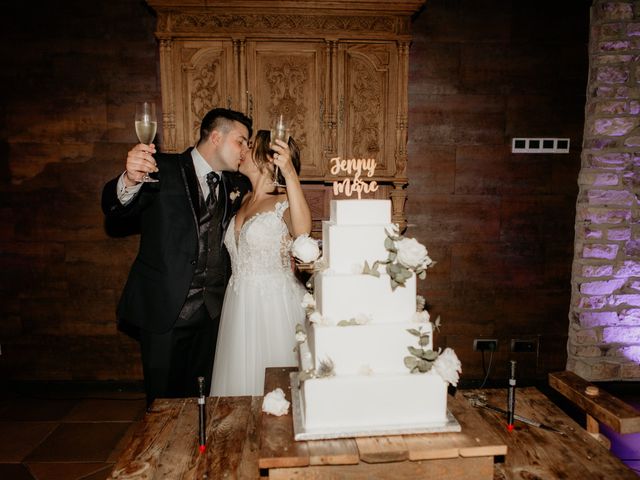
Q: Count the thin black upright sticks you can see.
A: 2